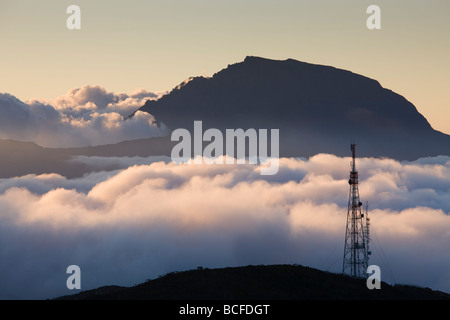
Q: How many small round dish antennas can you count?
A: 4